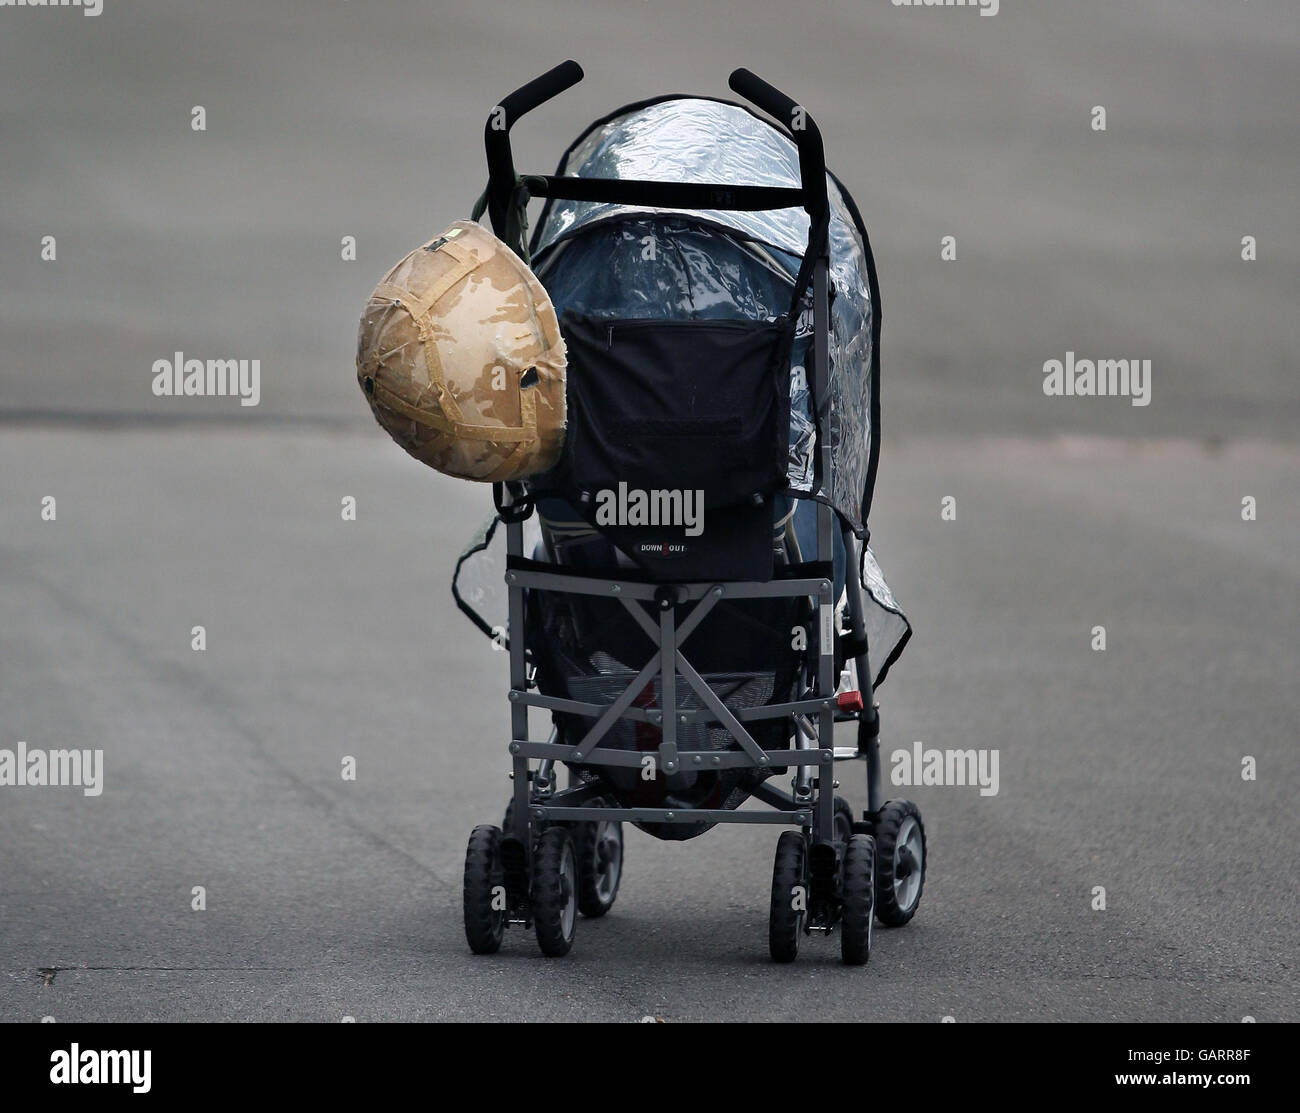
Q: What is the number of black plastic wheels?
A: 8